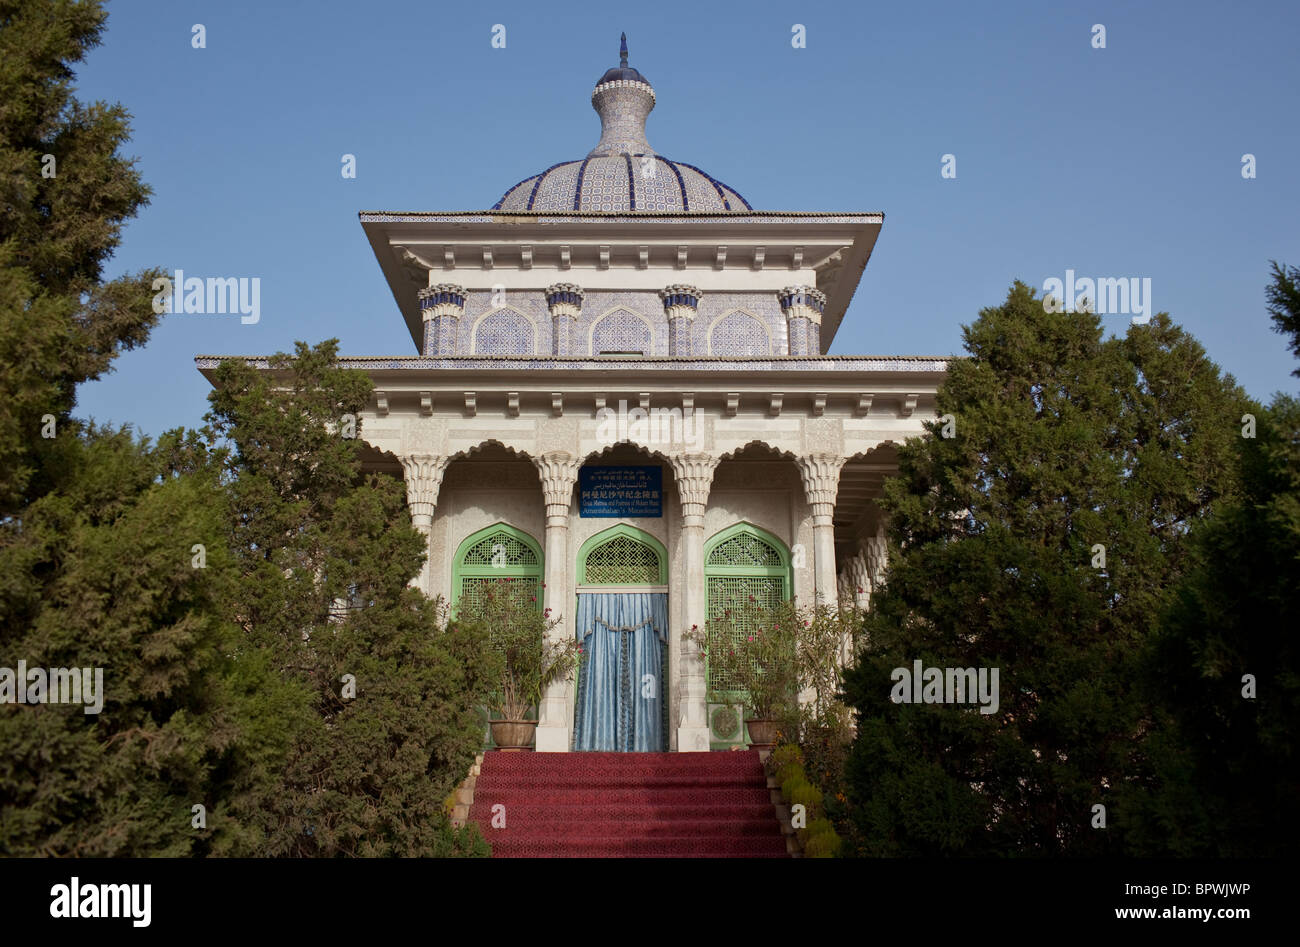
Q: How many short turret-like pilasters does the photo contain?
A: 4